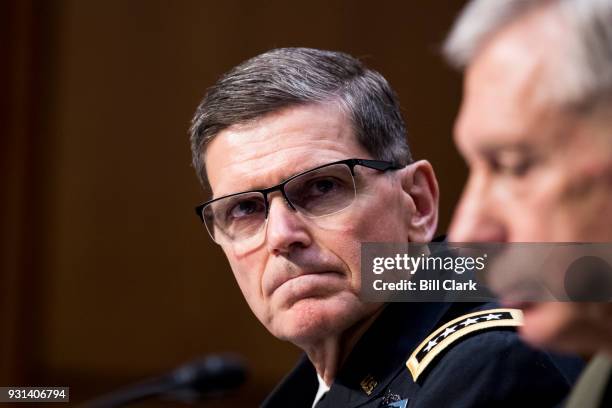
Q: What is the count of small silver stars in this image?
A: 4